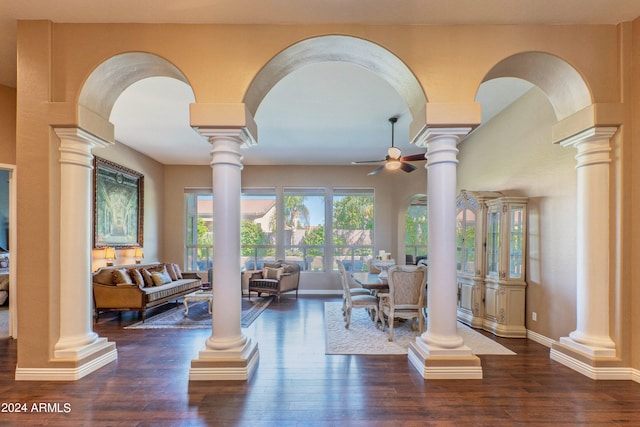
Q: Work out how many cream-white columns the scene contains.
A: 4